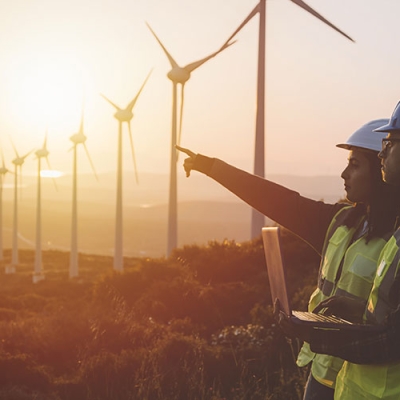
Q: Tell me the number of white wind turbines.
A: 7